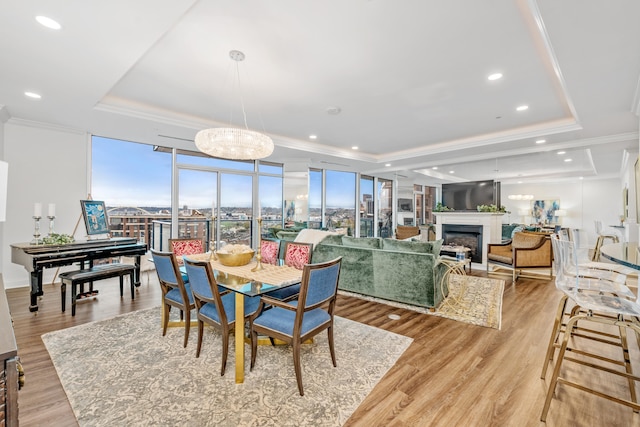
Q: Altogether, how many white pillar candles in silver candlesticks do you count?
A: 2